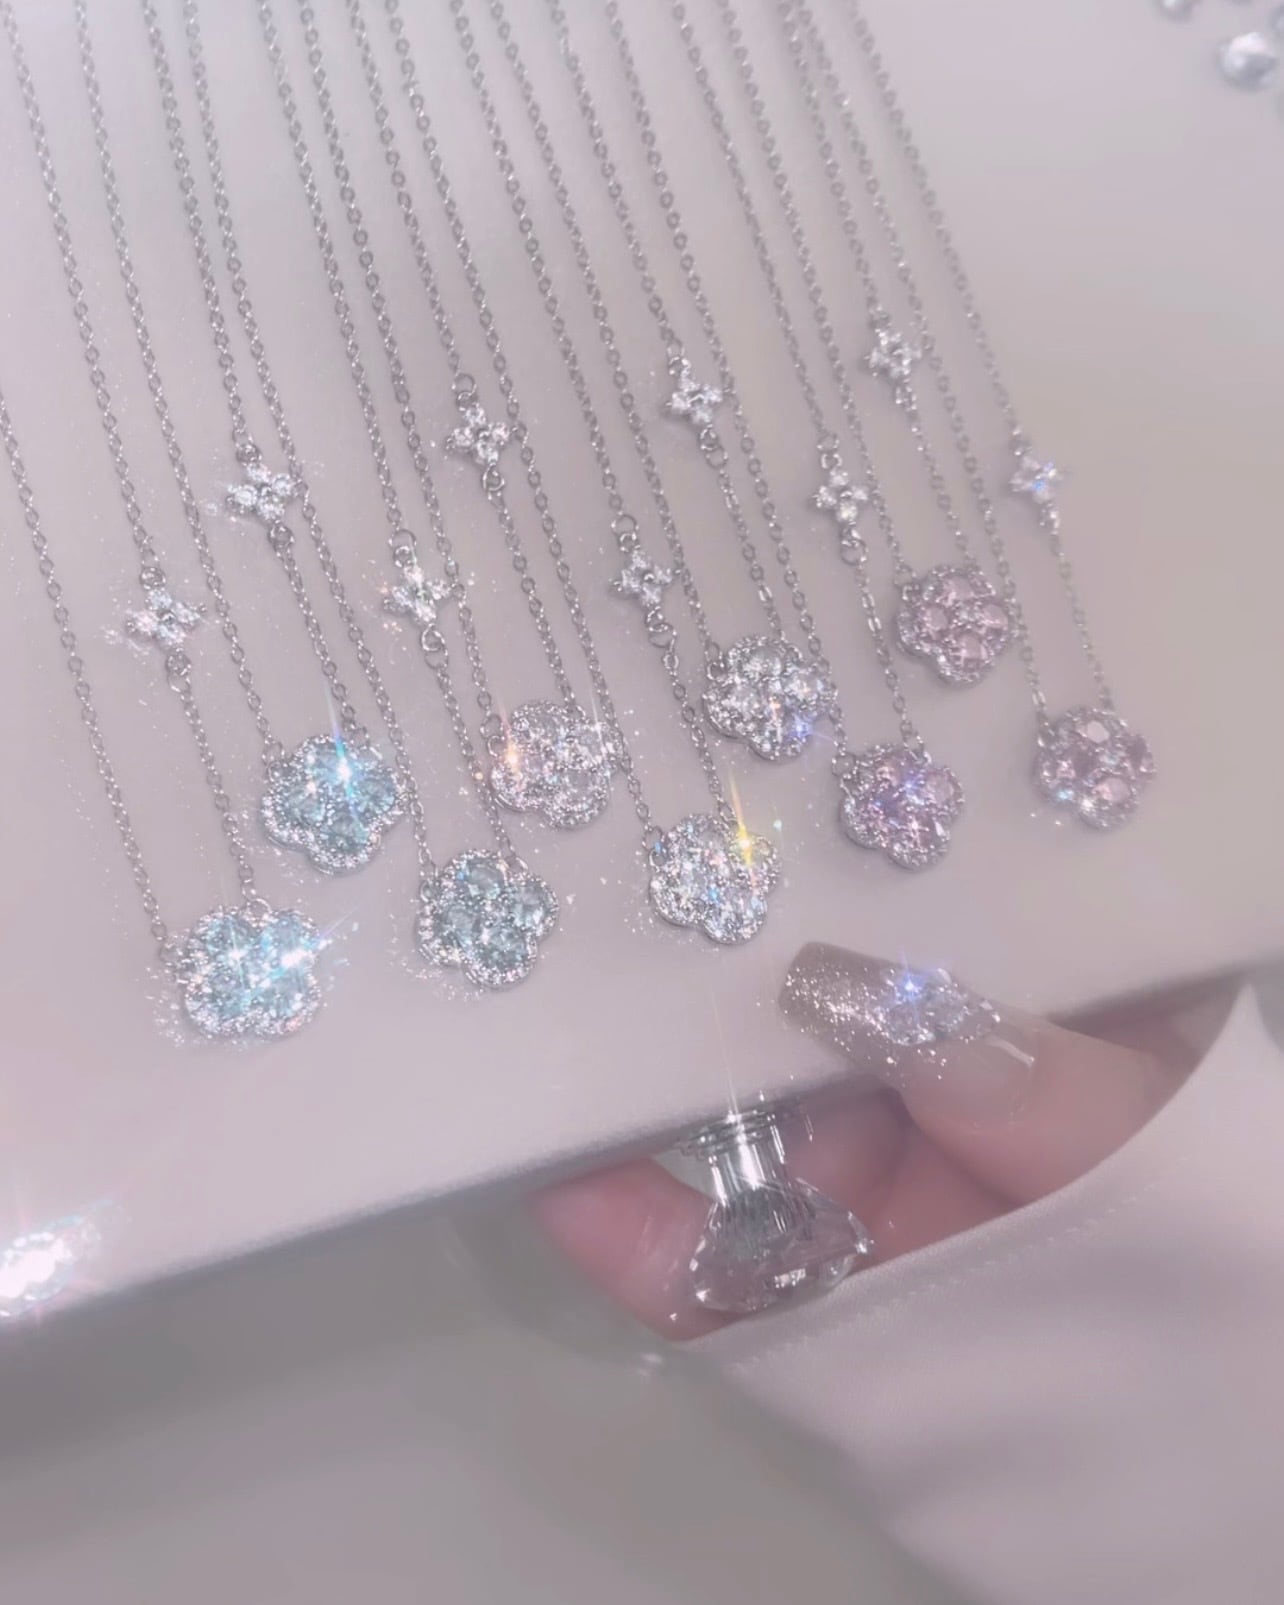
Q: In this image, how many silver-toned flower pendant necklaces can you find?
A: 9